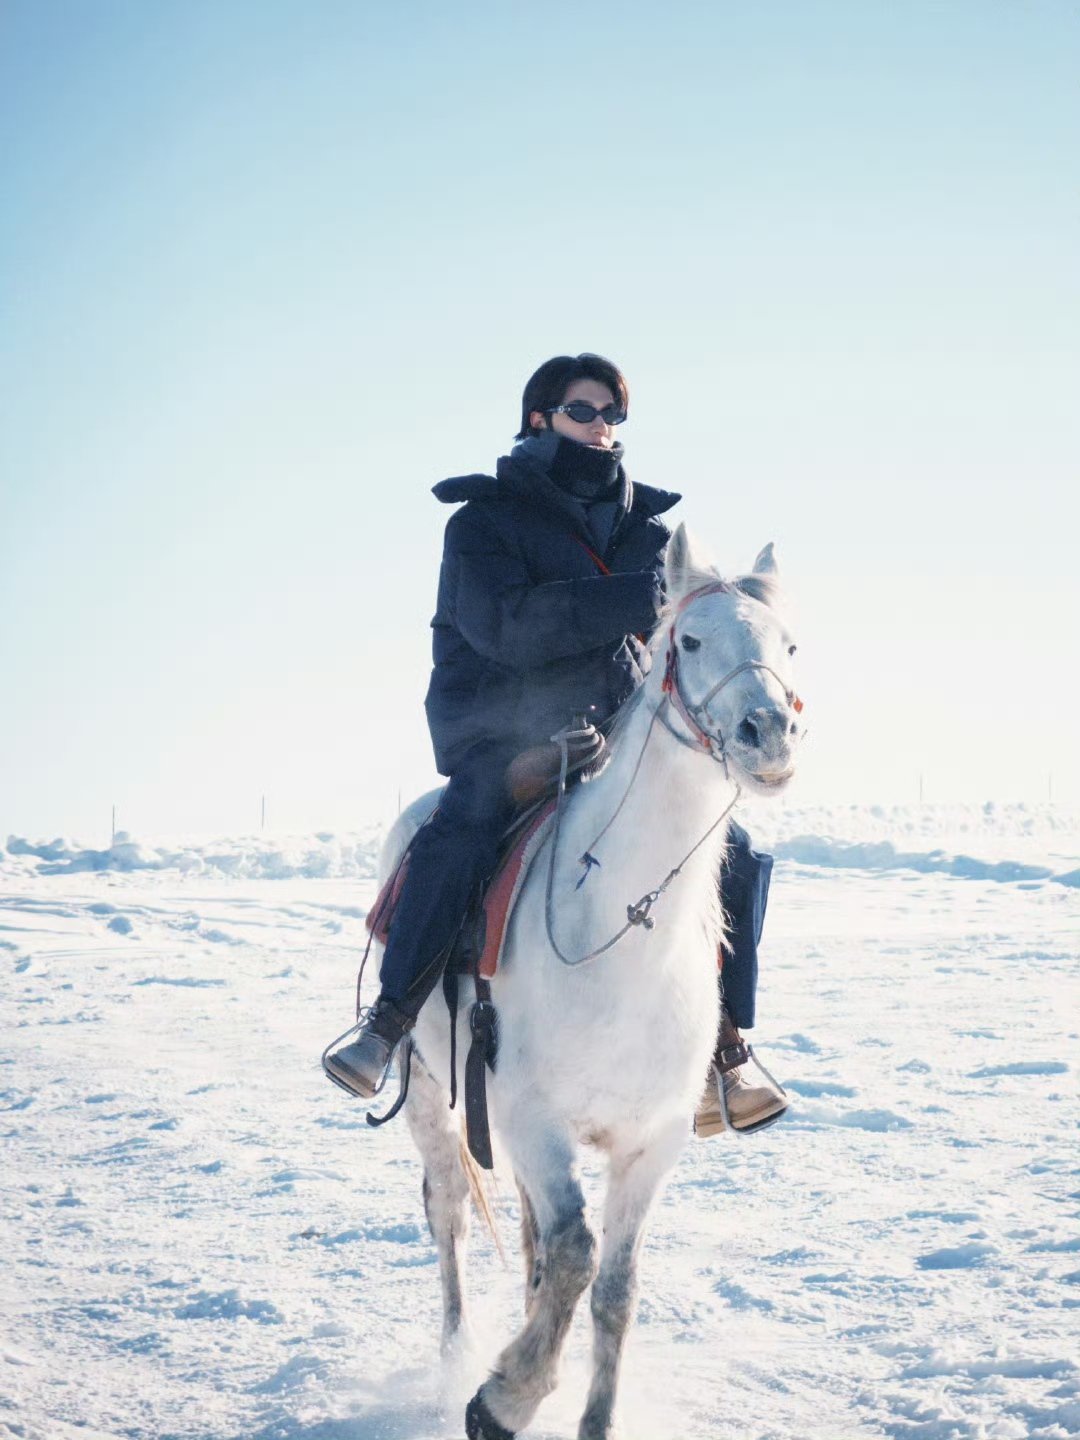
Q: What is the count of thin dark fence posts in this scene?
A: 5